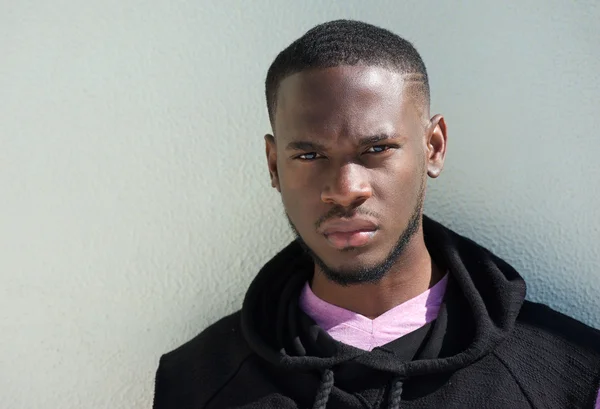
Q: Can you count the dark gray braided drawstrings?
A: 2